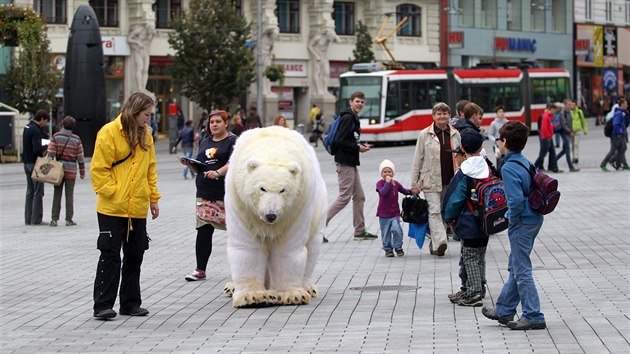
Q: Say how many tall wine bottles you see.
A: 0